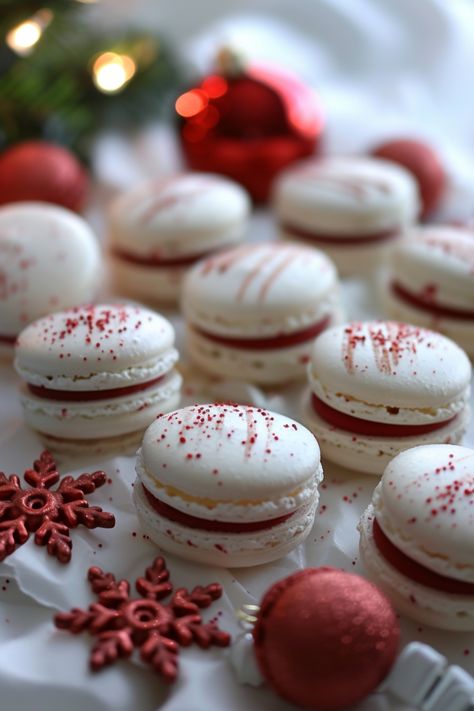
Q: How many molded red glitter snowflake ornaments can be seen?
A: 2